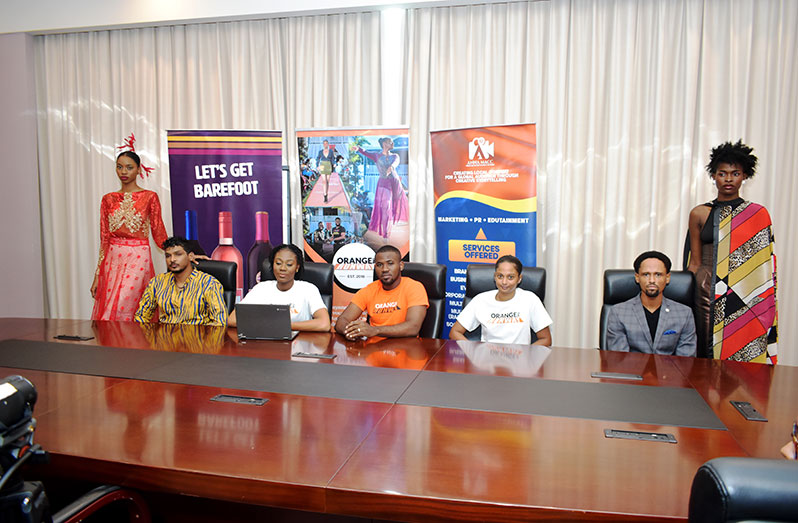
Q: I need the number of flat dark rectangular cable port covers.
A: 6